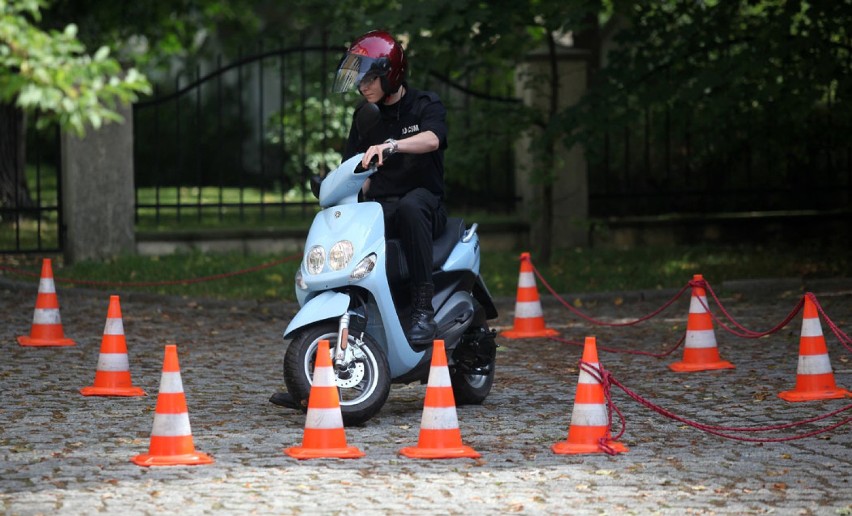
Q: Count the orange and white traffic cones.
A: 9